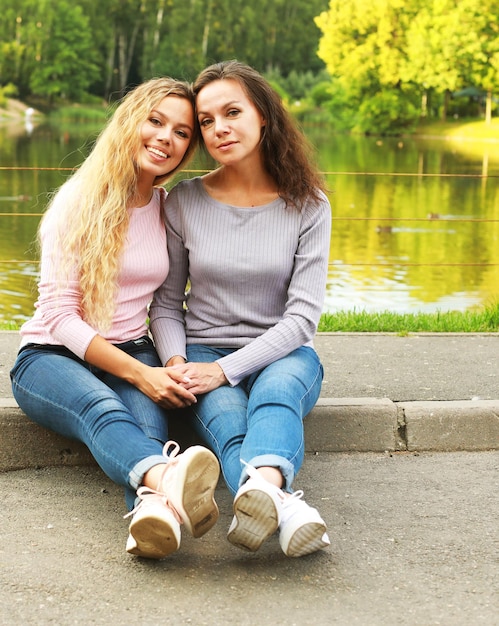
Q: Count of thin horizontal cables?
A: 3